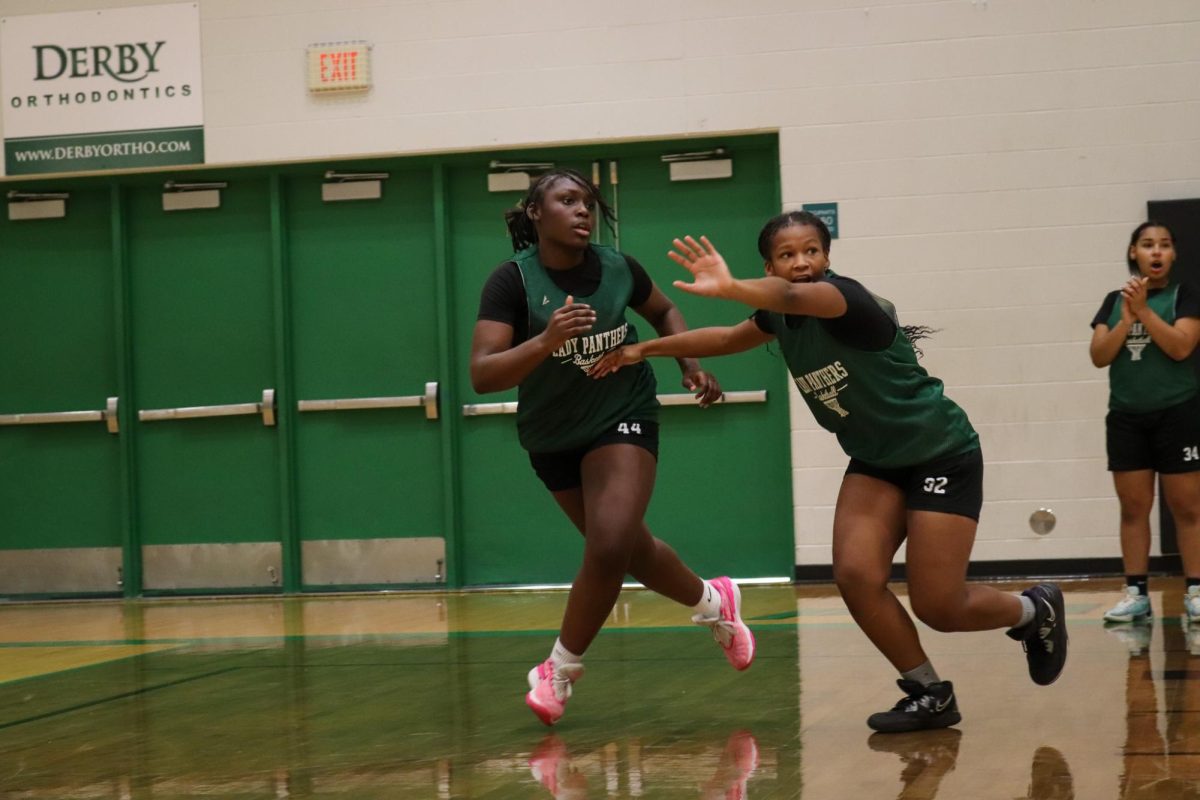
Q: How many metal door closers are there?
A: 5